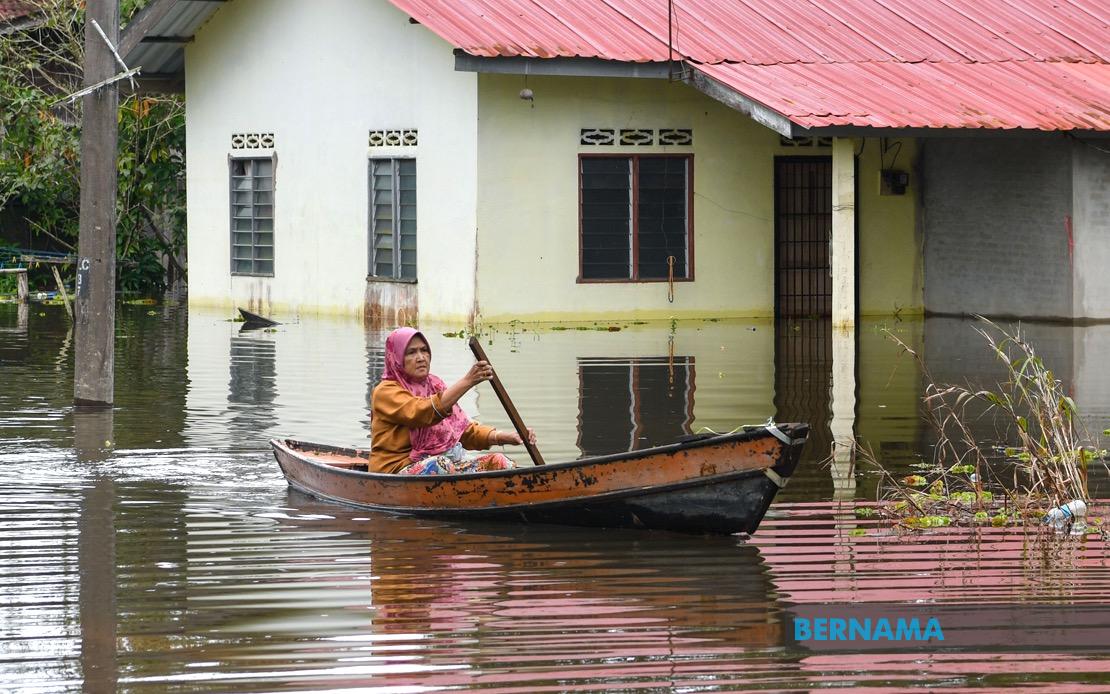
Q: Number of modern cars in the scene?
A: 0